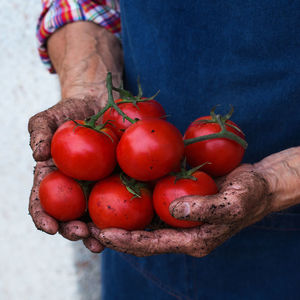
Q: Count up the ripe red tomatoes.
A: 7